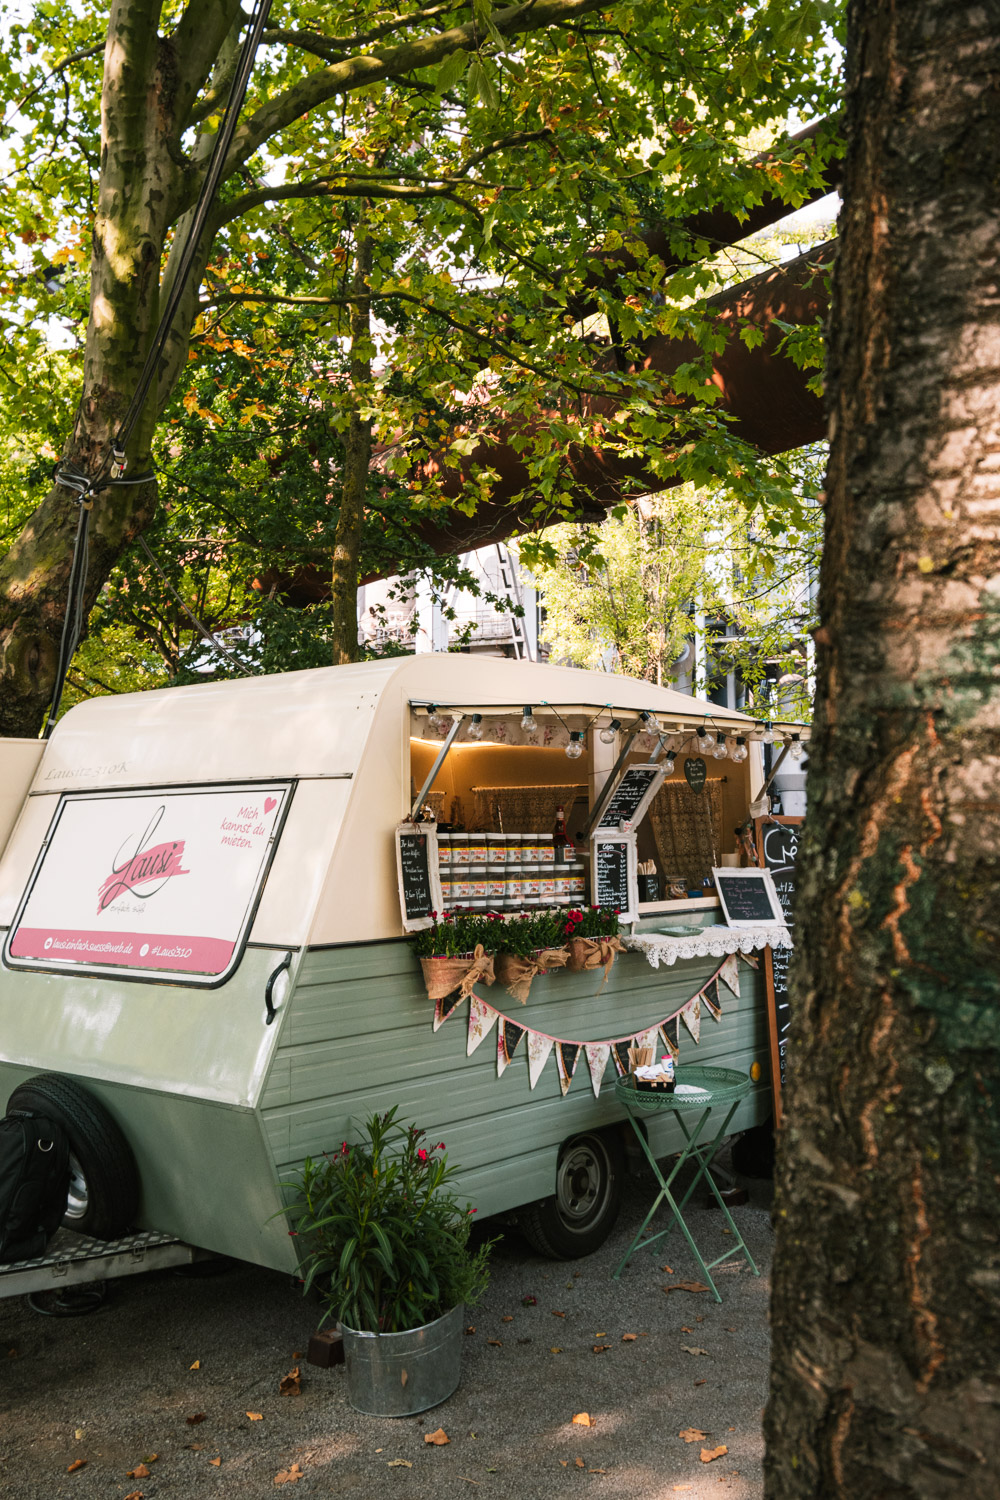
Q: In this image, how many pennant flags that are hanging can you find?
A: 13